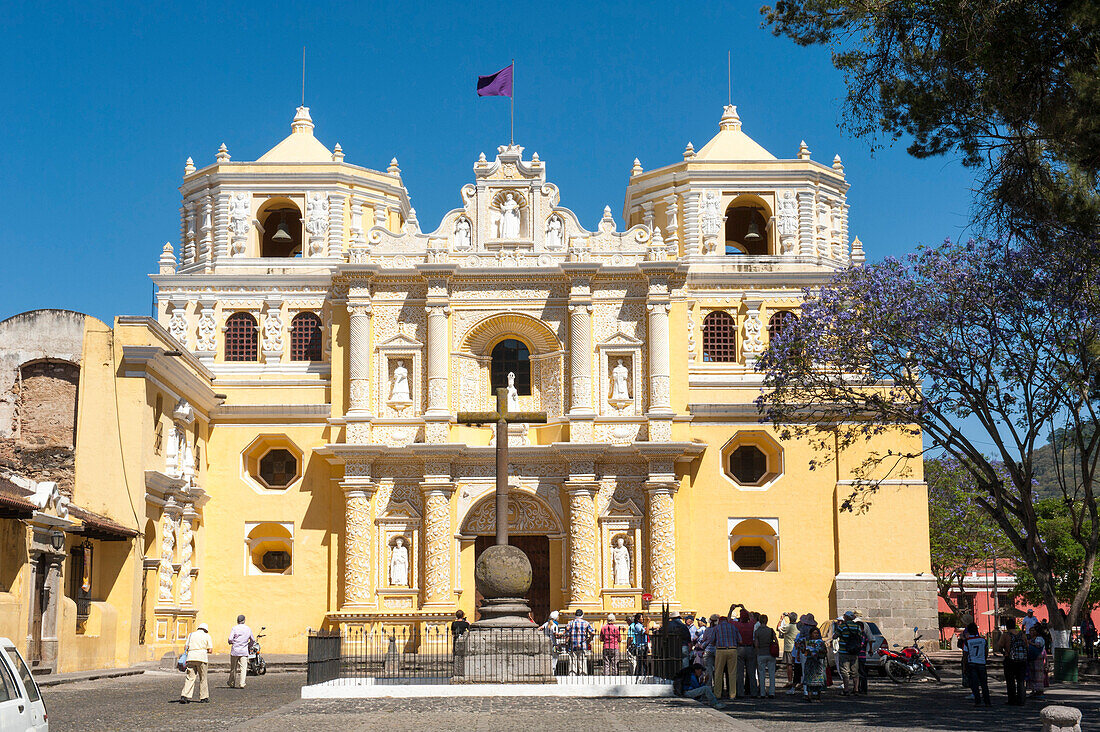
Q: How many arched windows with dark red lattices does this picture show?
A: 4